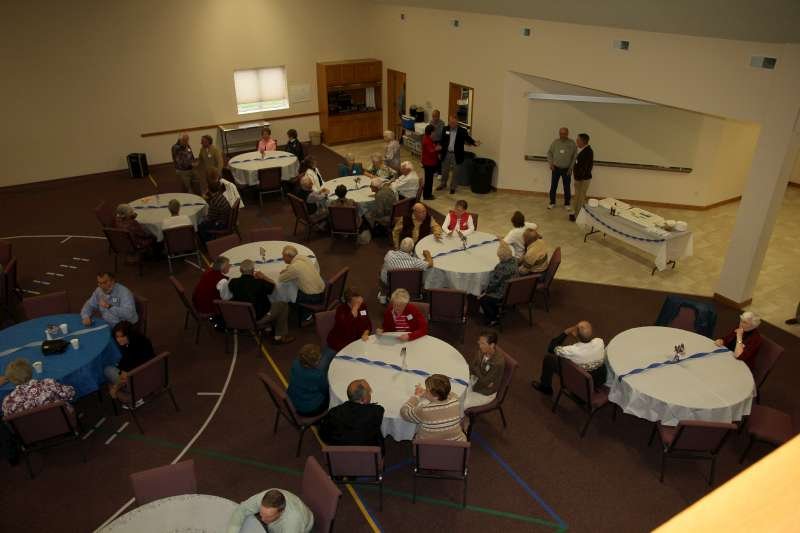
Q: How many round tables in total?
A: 9